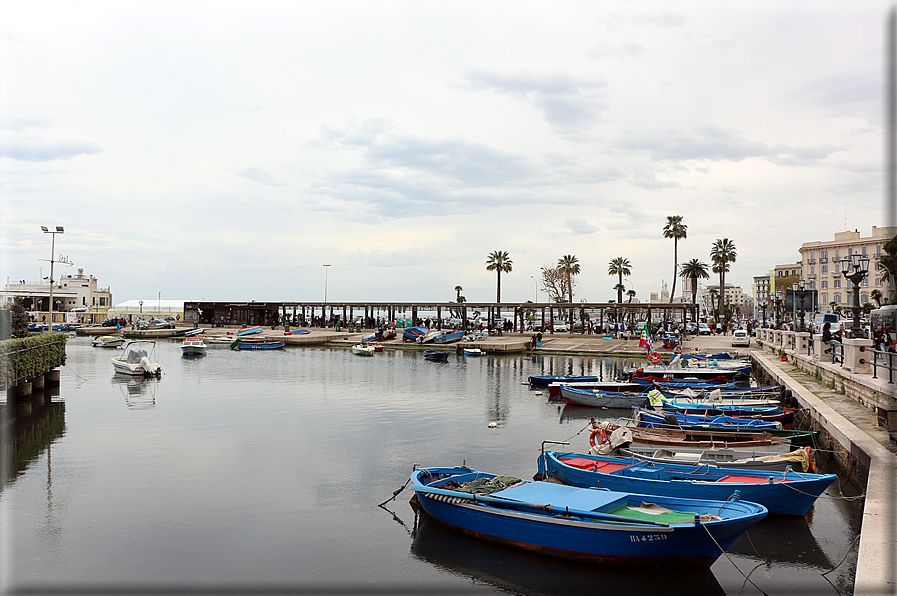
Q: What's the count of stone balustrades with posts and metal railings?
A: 1